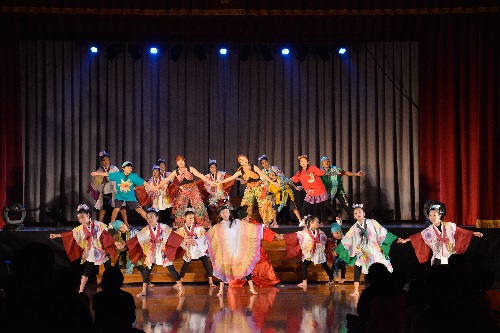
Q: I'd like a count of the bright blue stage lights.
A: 5